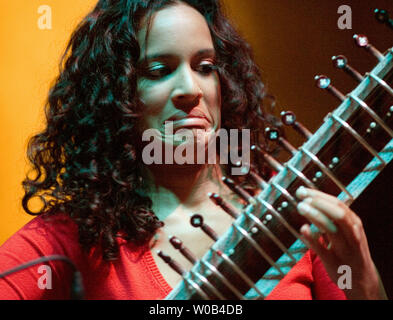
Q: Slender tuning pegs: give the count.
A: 13